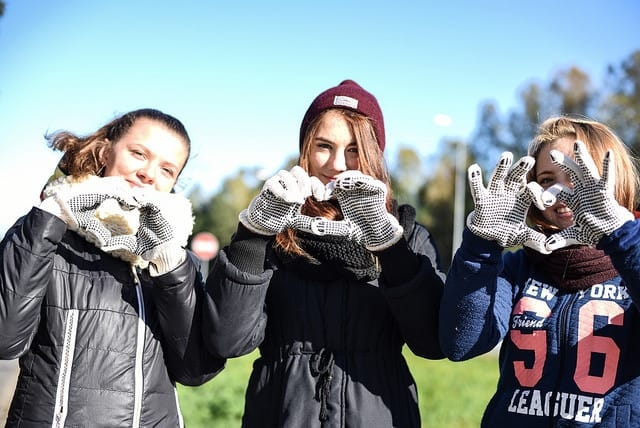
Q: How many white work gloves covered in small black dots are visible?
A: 6